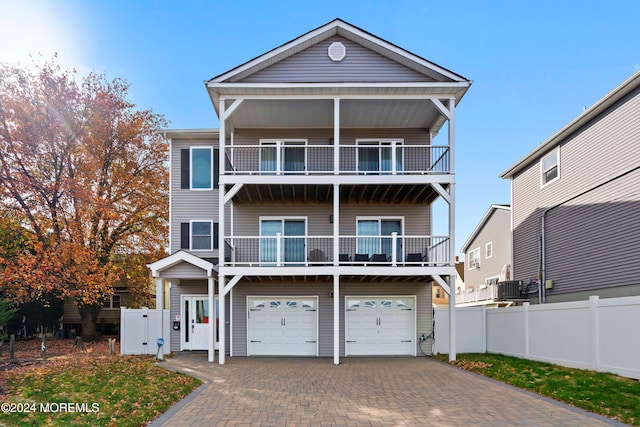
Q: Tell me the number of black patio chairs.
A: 4